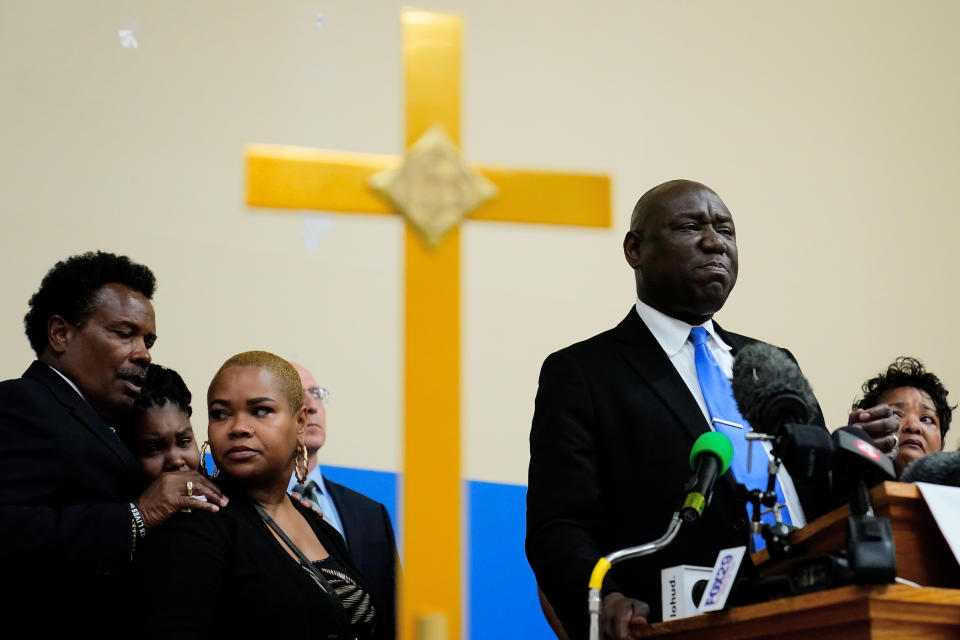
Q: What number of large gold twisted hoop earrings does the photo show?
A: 2